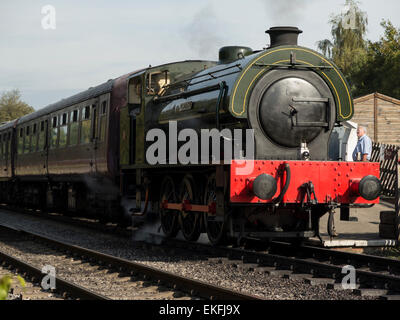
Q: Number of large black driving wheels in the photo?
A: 3